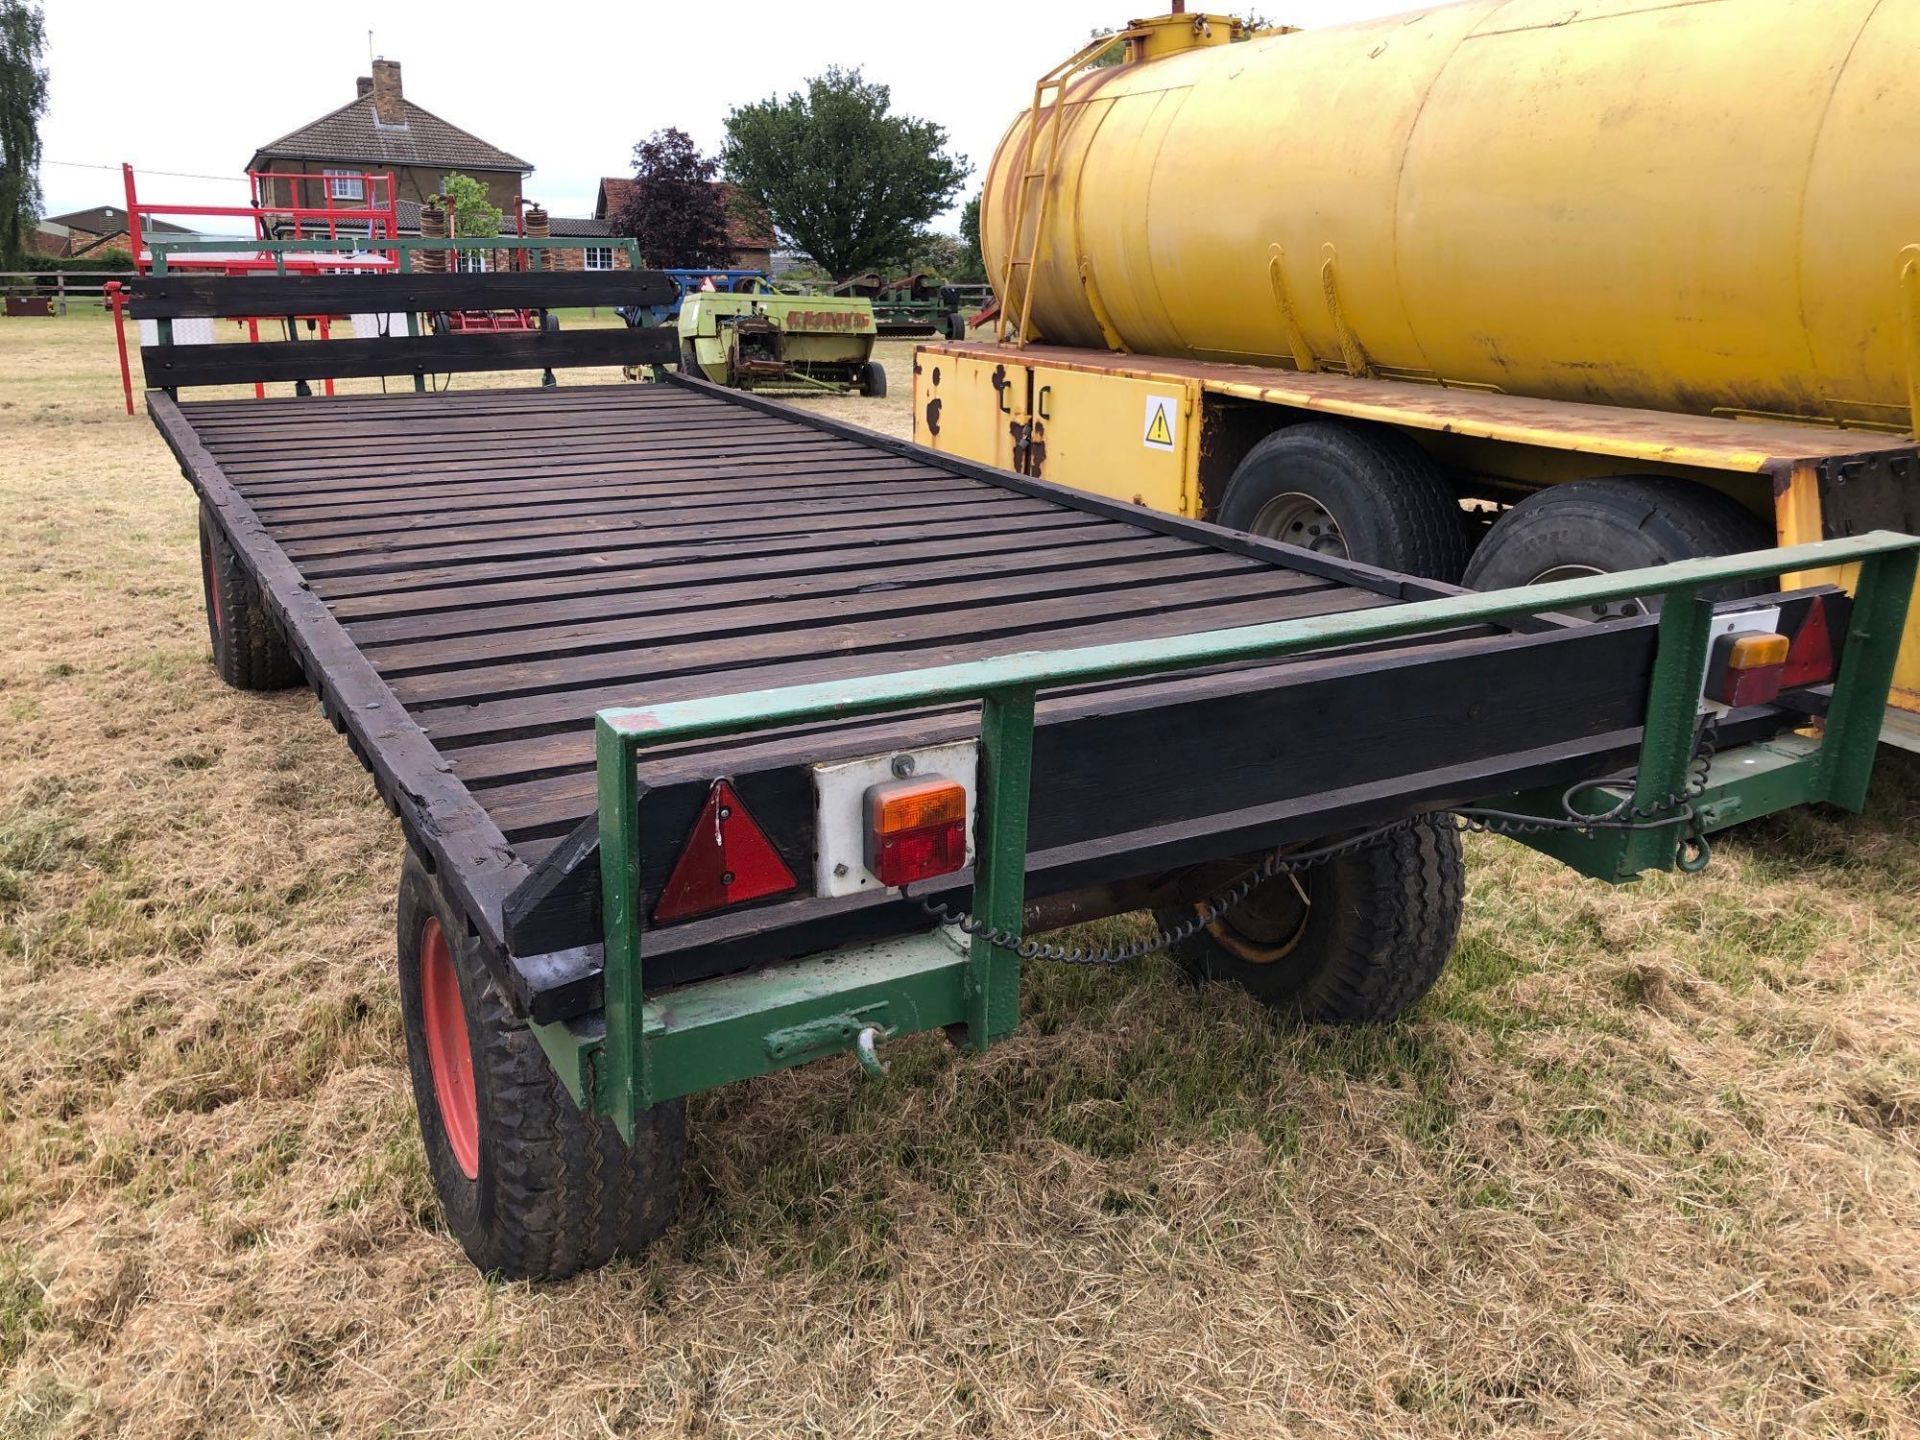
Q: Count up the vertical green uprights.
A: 9